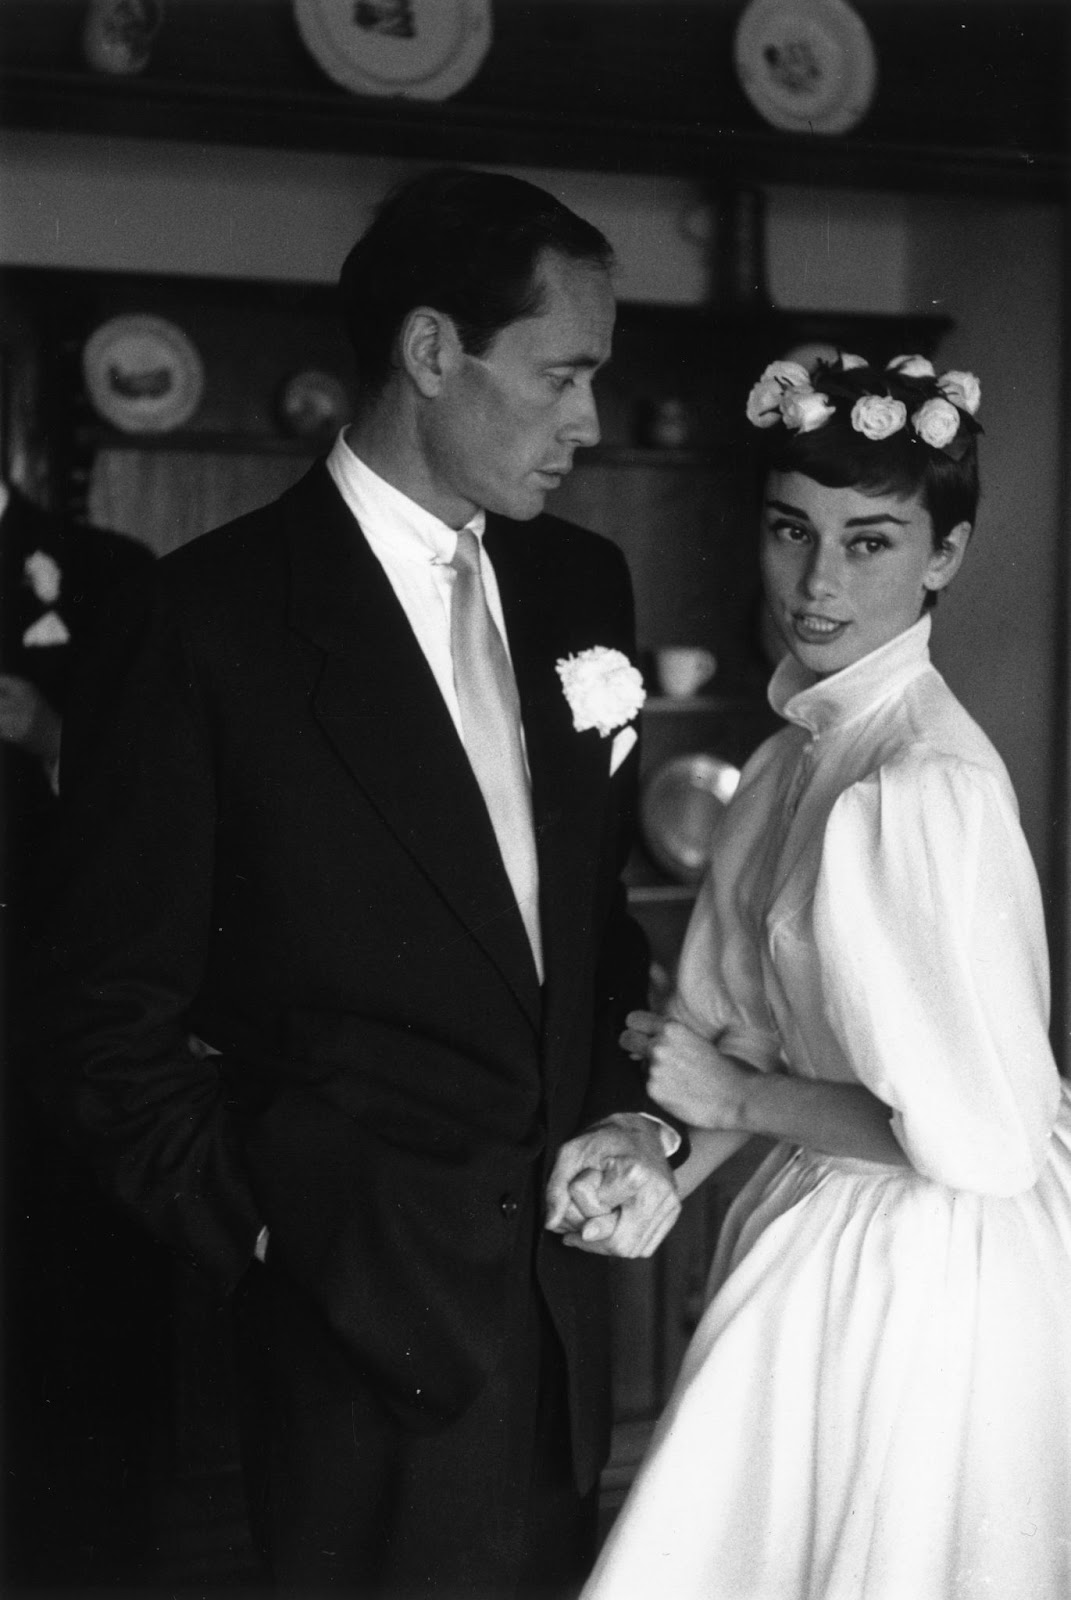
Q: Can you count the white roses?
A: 8